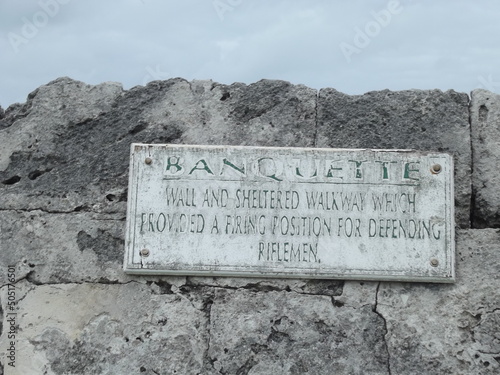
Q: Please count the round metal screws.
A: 4